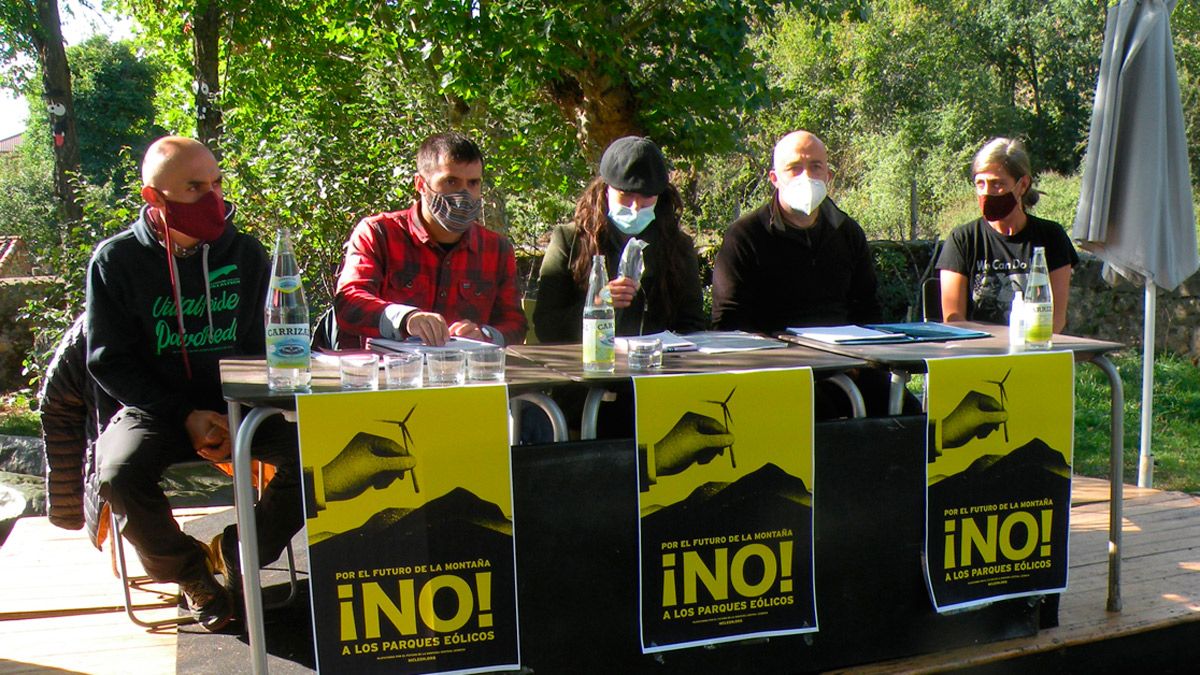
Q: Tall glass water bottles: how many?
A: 3